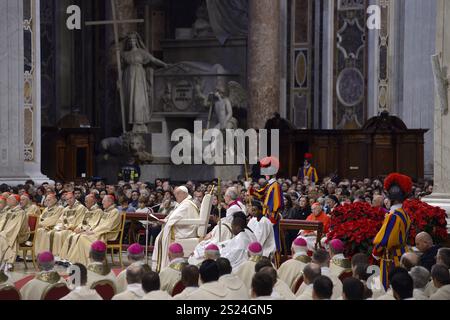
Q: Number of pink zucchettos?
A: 8